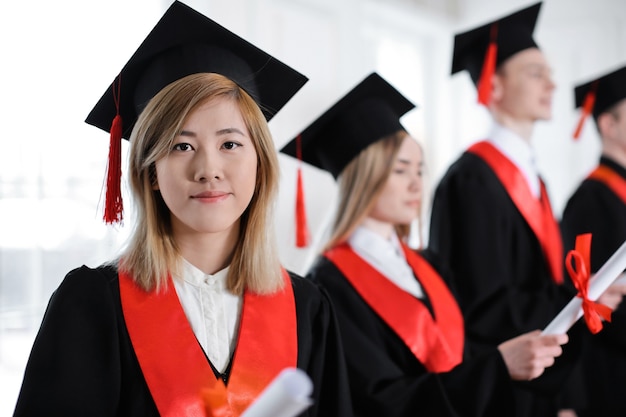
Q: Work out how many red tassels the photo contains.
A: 4